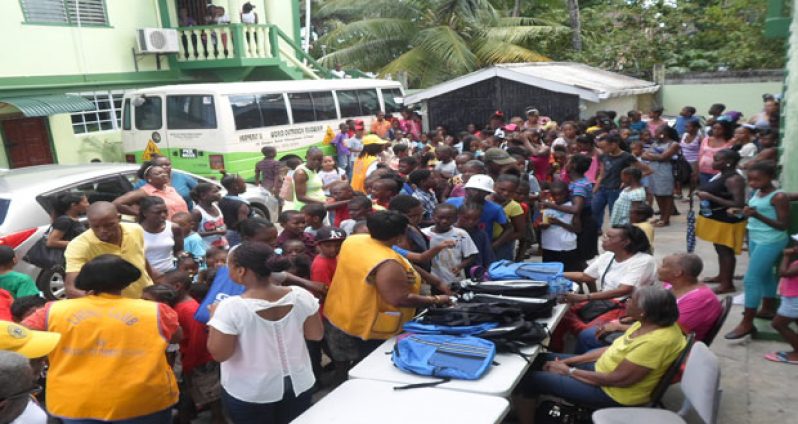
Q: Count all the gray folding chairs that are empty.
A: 1